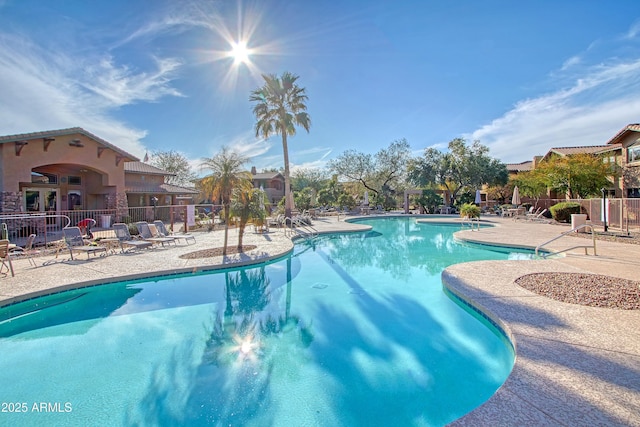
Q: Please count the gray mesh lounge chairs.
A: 4